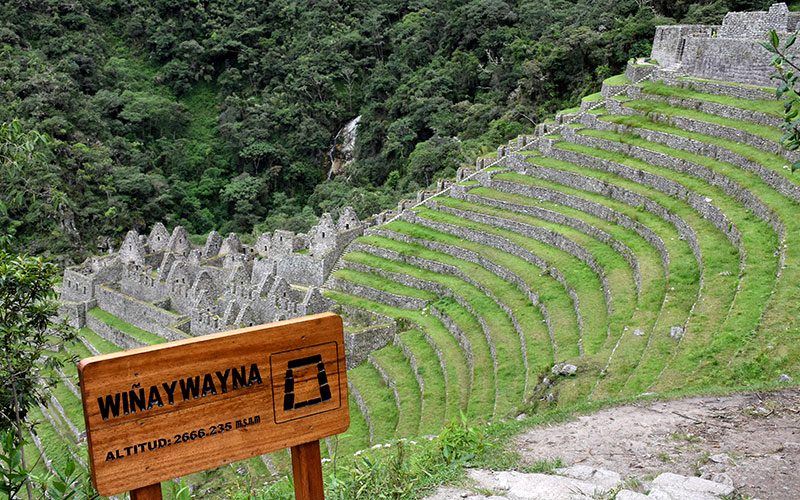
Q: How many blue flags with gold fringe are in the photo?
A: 0